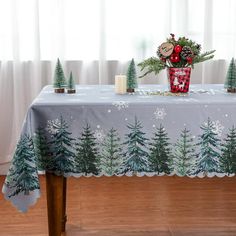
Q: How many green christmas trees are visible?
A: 14